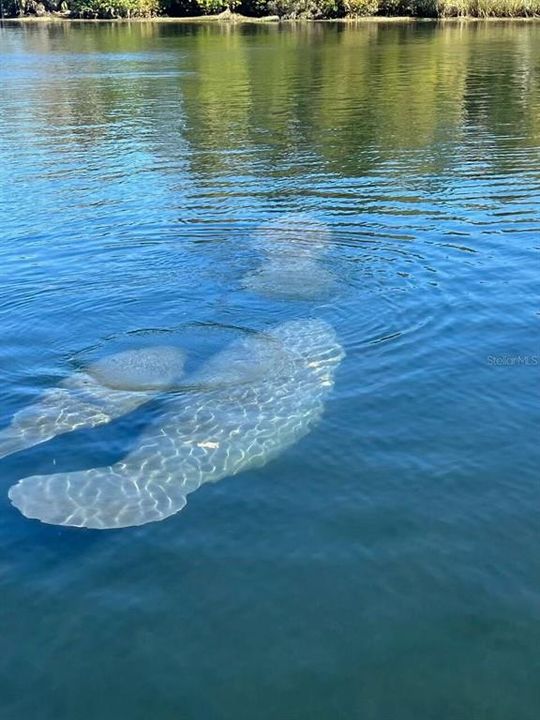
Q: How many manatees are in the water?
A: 3